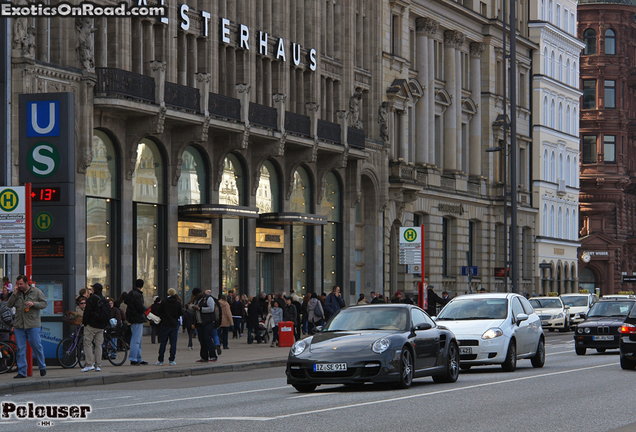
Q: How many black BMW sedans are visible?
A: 1